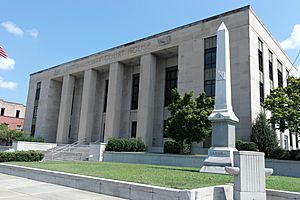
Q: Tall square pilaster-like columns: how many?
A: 4